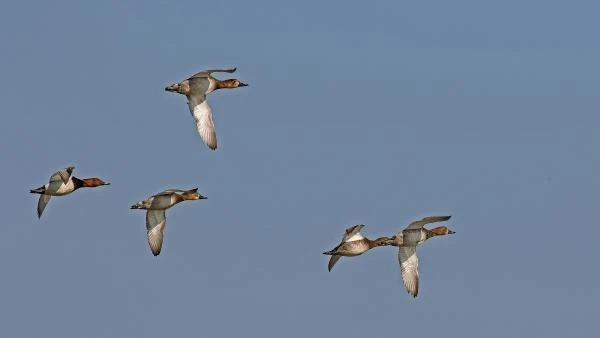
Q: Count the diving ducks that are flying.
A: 5